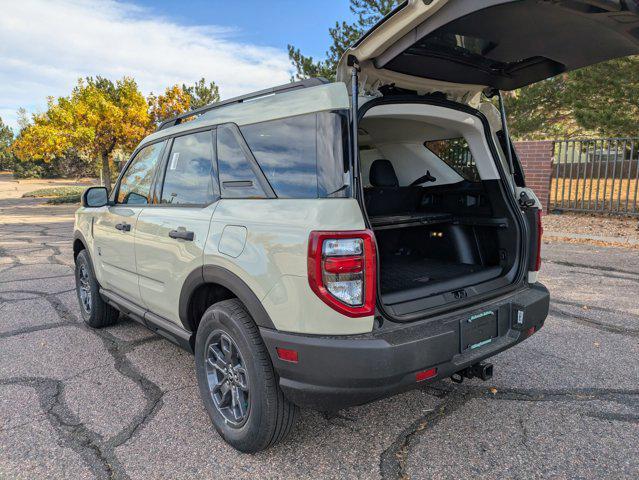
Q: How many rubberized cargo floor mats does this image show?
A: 1